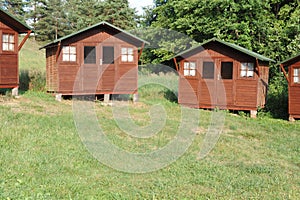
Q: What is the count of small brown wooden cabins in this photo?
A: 4